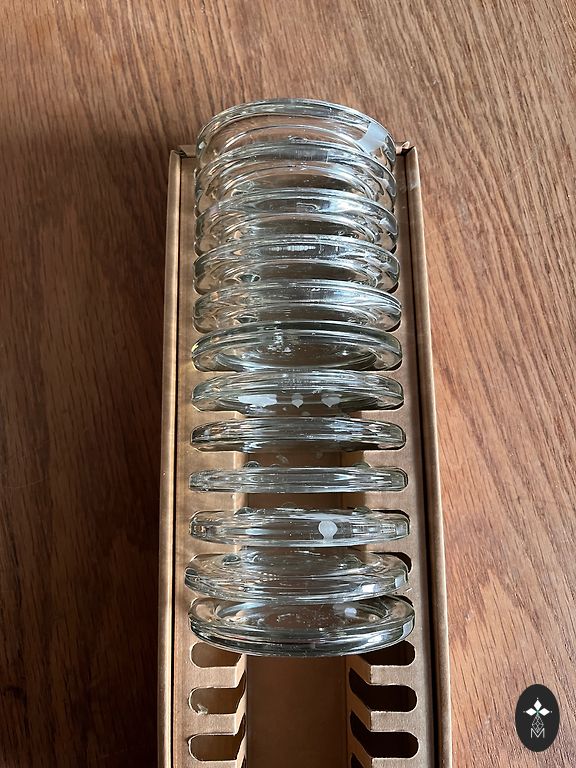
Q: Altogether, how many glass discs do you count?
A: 12